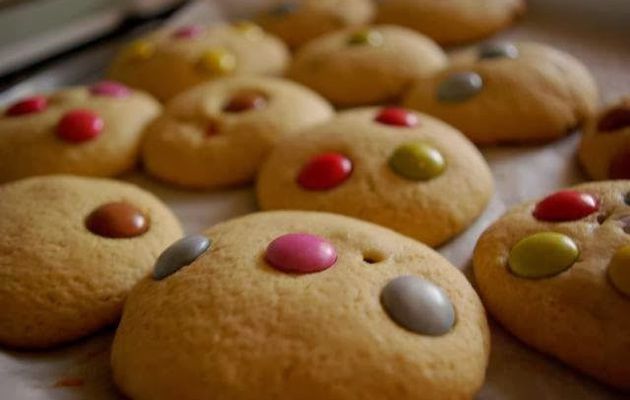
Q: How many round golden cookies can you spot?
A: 12